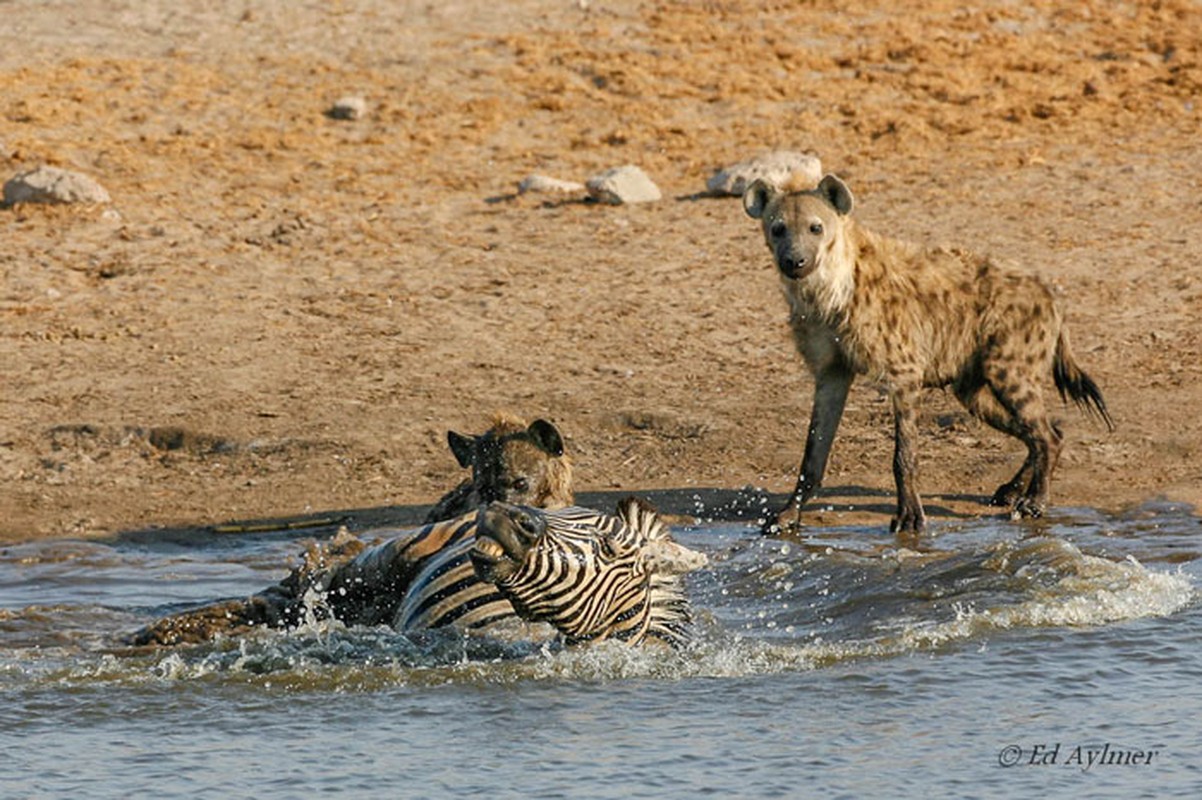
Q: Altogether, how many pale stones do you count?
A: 5